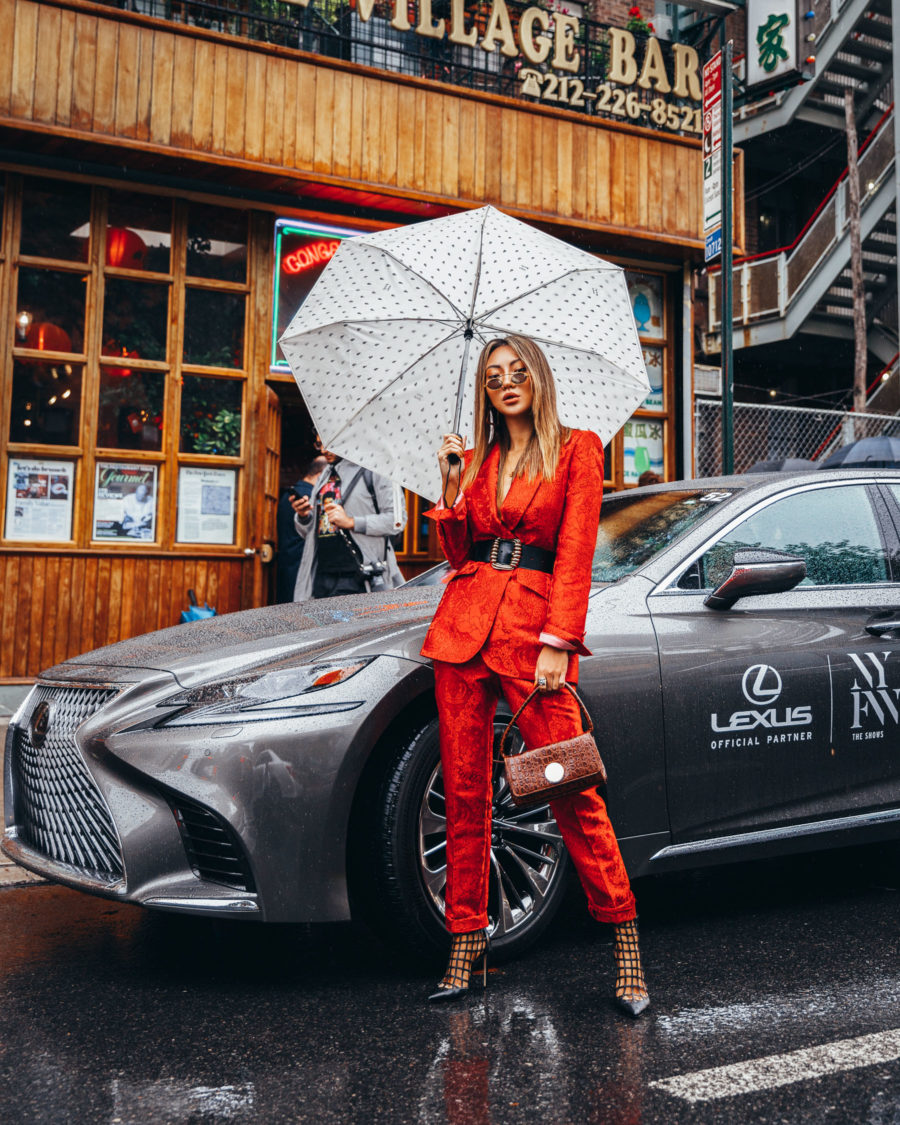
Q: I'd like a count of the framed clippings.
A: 3